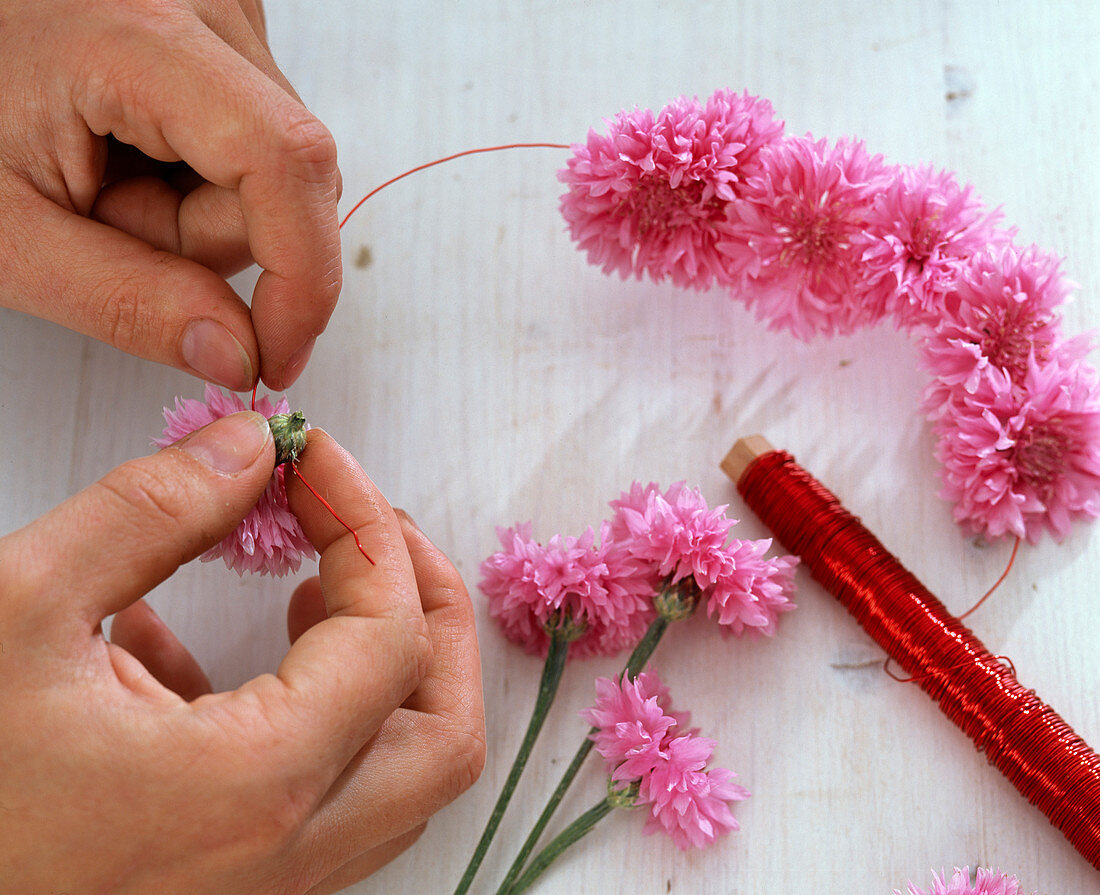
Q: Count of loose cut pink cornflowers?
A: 3